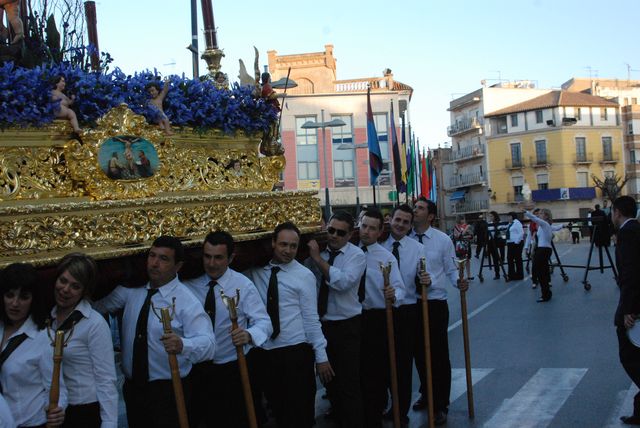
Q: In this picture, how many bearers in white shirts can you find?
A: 9